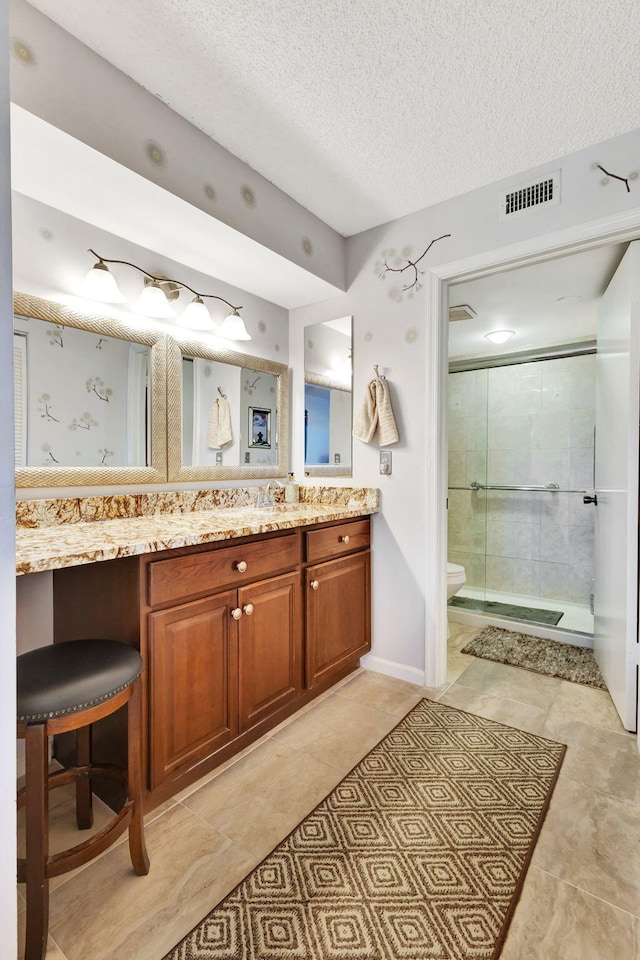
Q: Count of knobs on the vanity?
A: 5